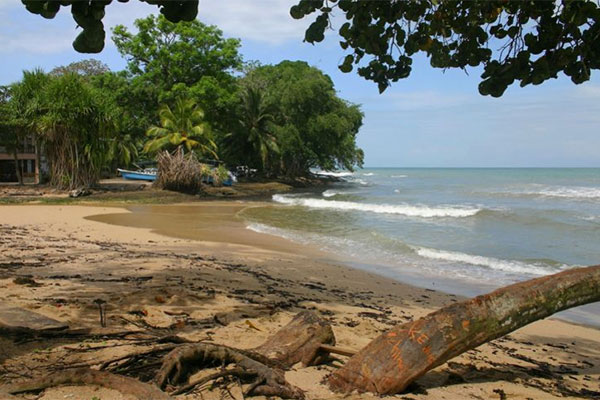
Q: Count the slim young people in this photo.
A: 0